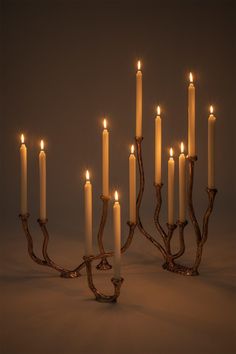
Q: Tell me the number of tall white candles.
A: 12